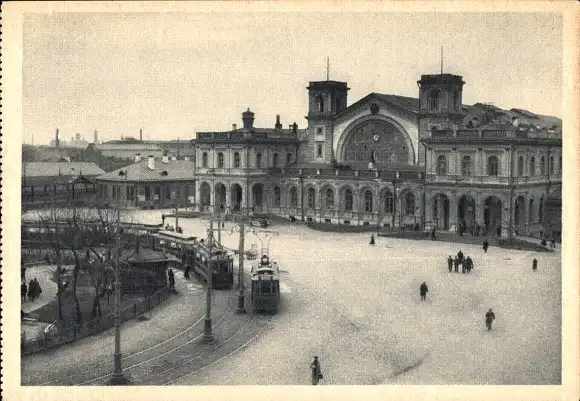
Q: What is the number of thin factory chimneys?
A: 3